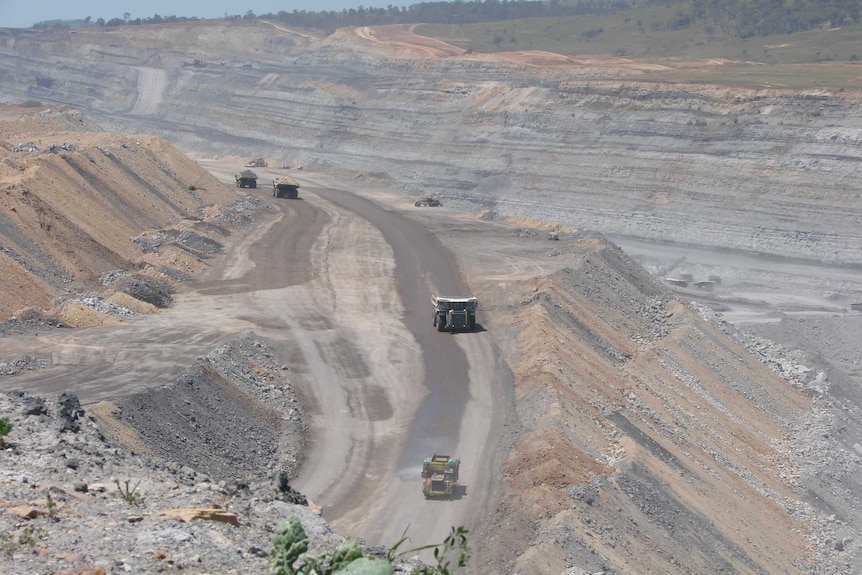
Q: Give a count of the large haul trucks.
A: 4